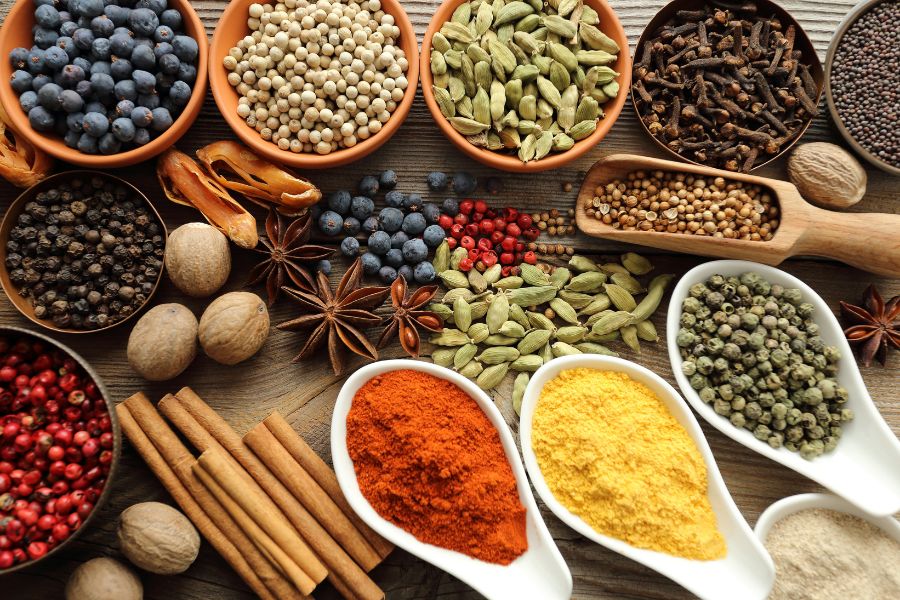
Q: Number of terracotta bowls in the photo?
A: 3